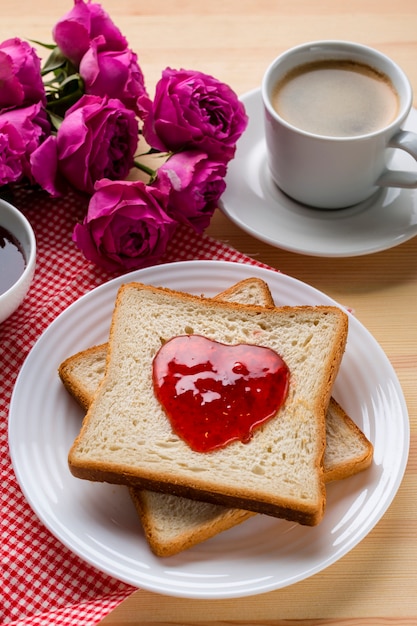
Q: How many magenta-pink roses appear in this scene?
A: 8